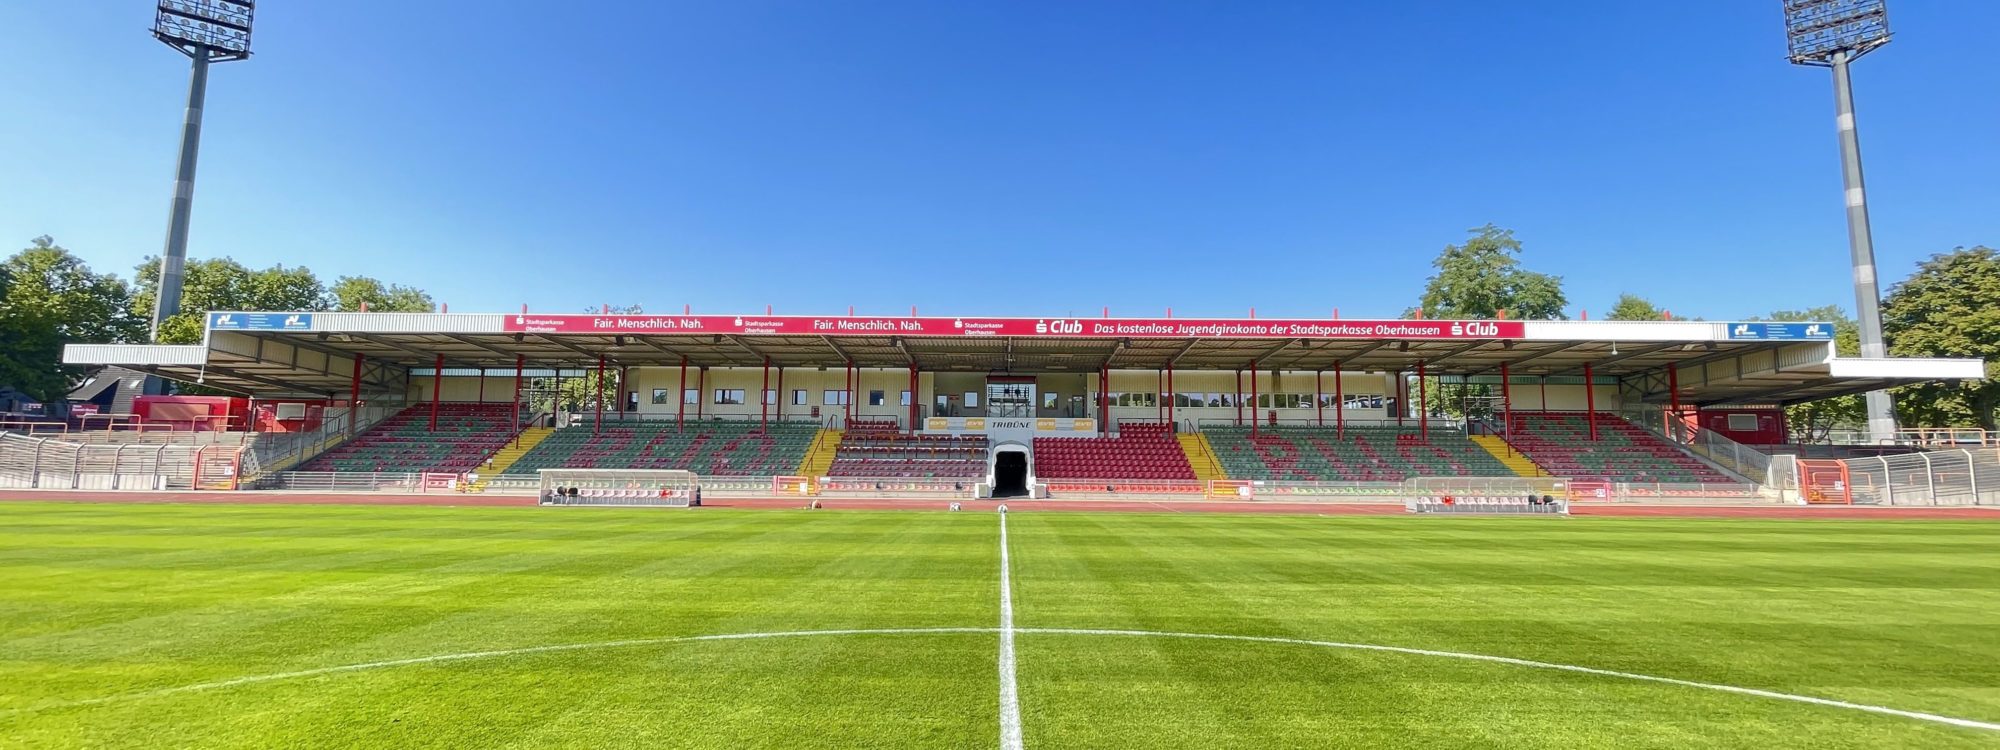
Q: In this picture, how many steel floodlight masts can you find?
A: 2